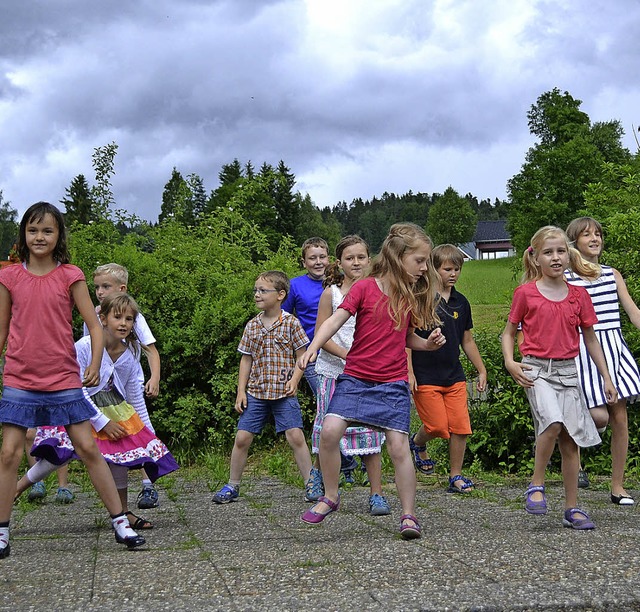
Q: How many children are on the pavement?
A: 10